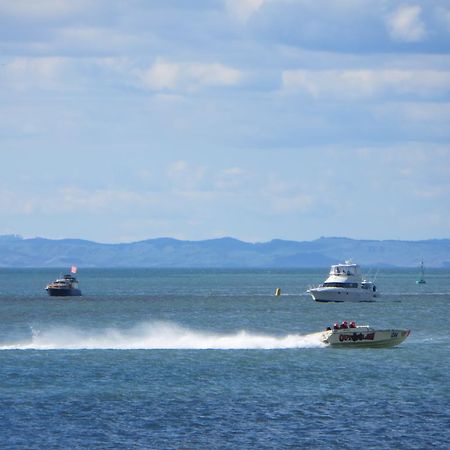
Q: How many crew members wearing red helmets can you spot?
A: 3